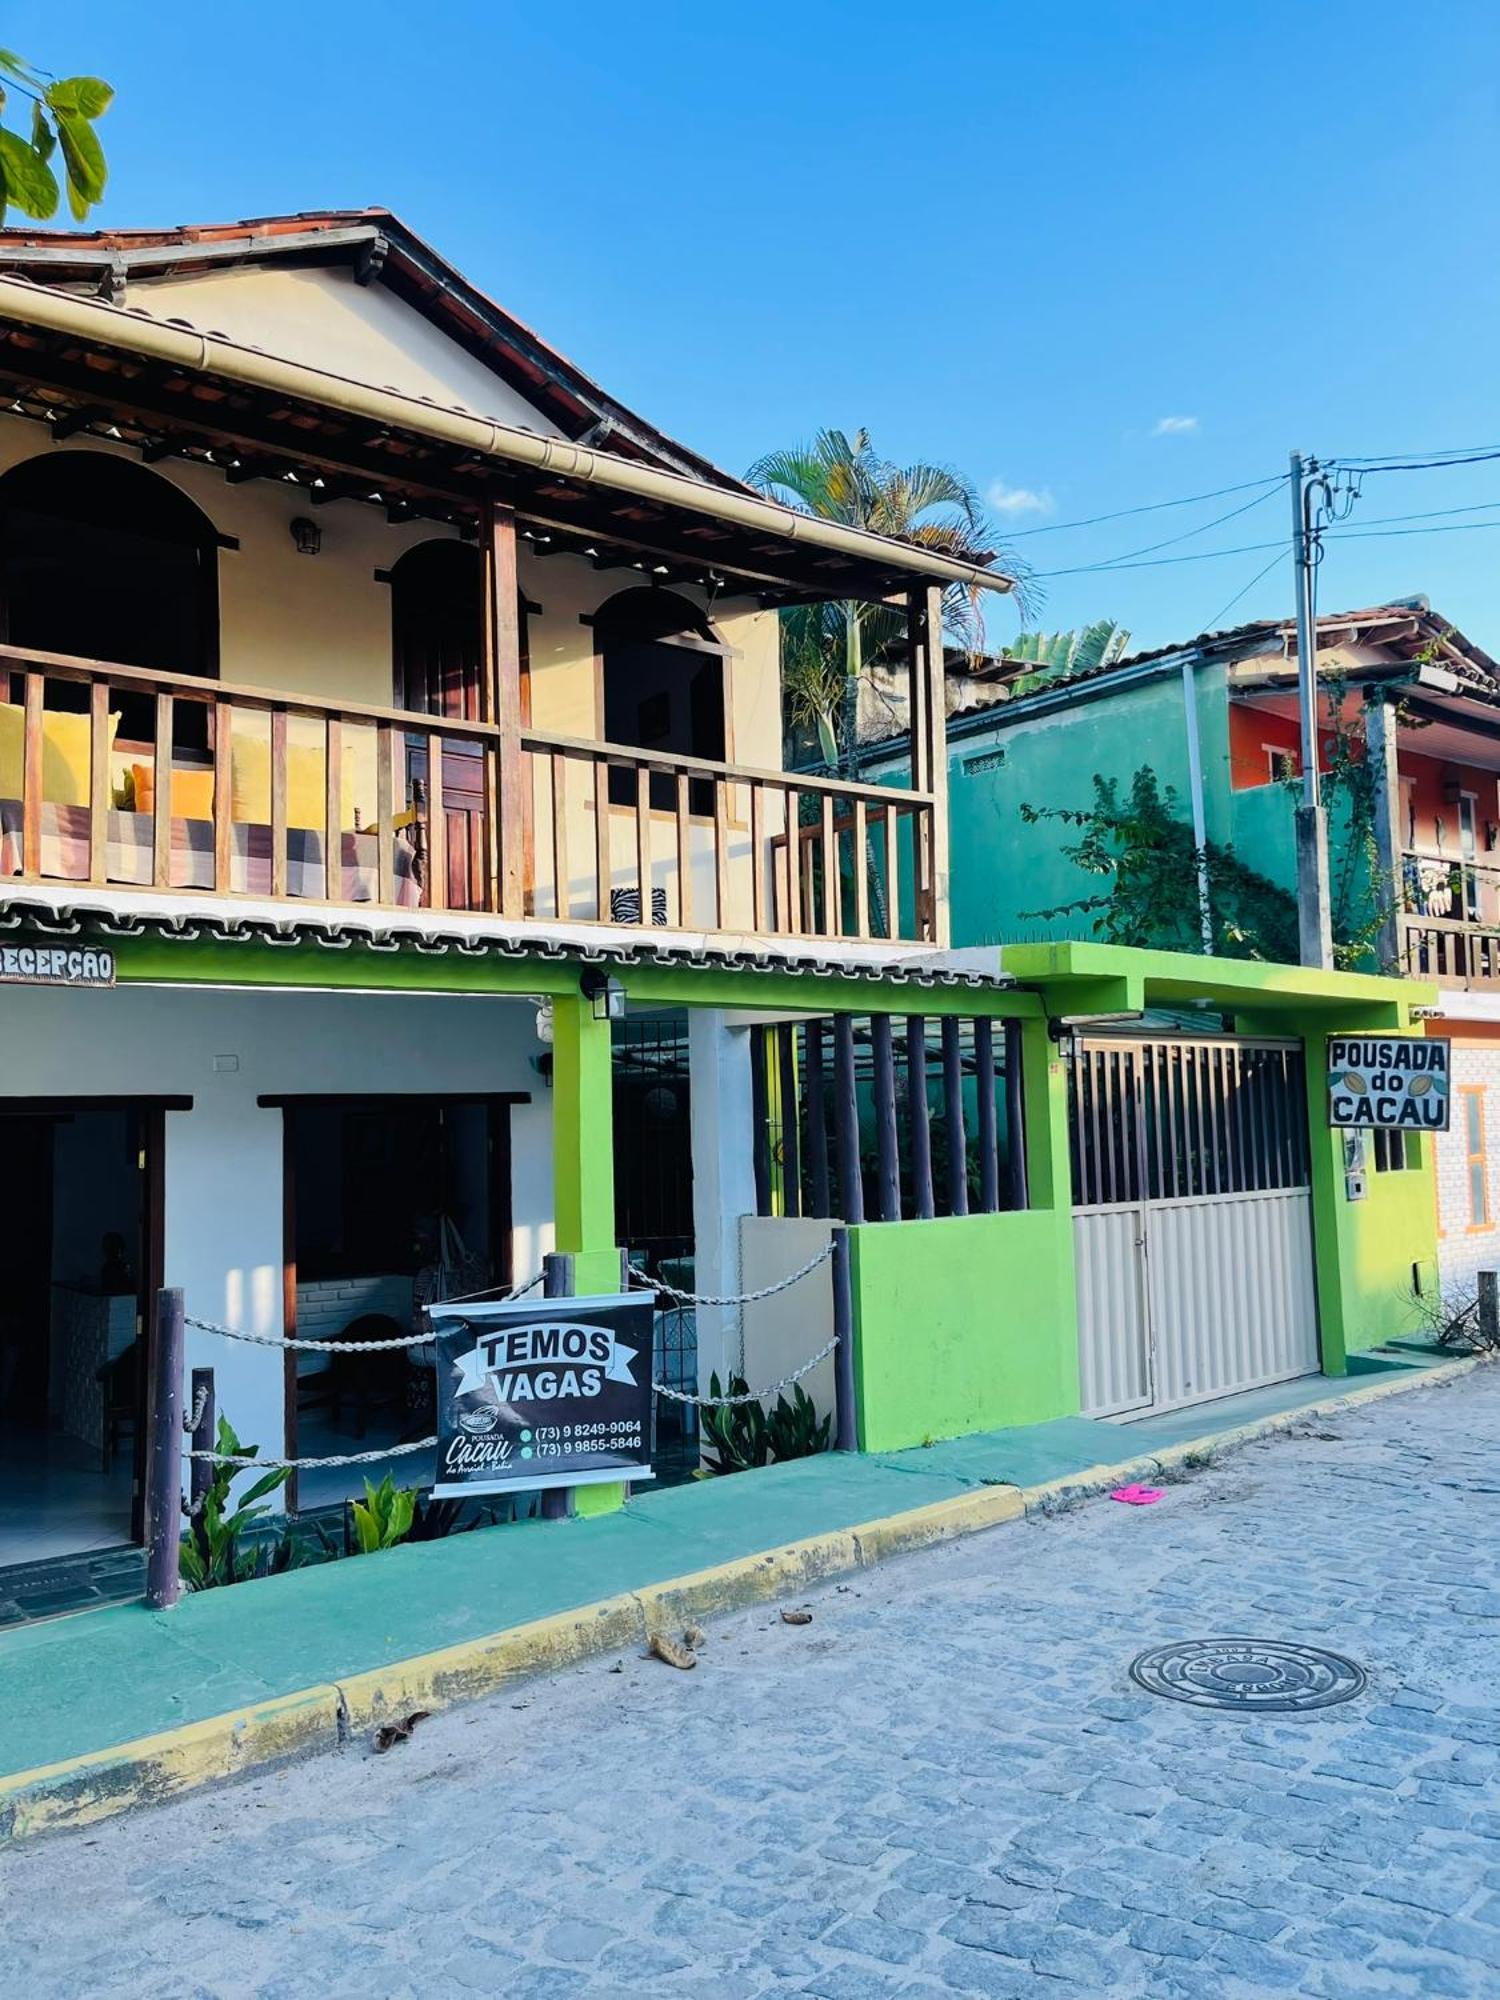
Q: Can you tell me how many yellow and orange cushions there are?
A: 3